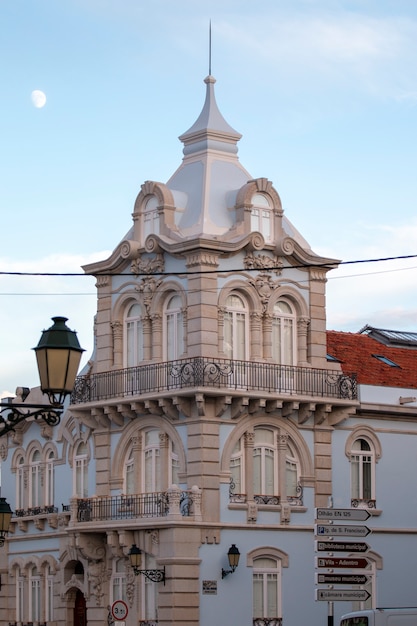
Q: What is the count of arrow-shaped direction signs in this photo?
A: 6